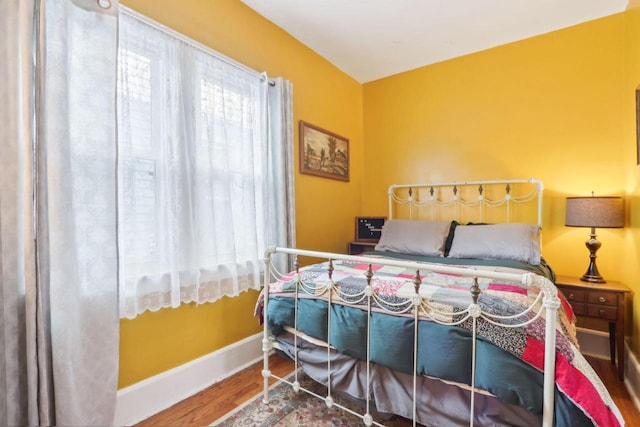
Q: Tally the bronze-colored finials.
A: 10